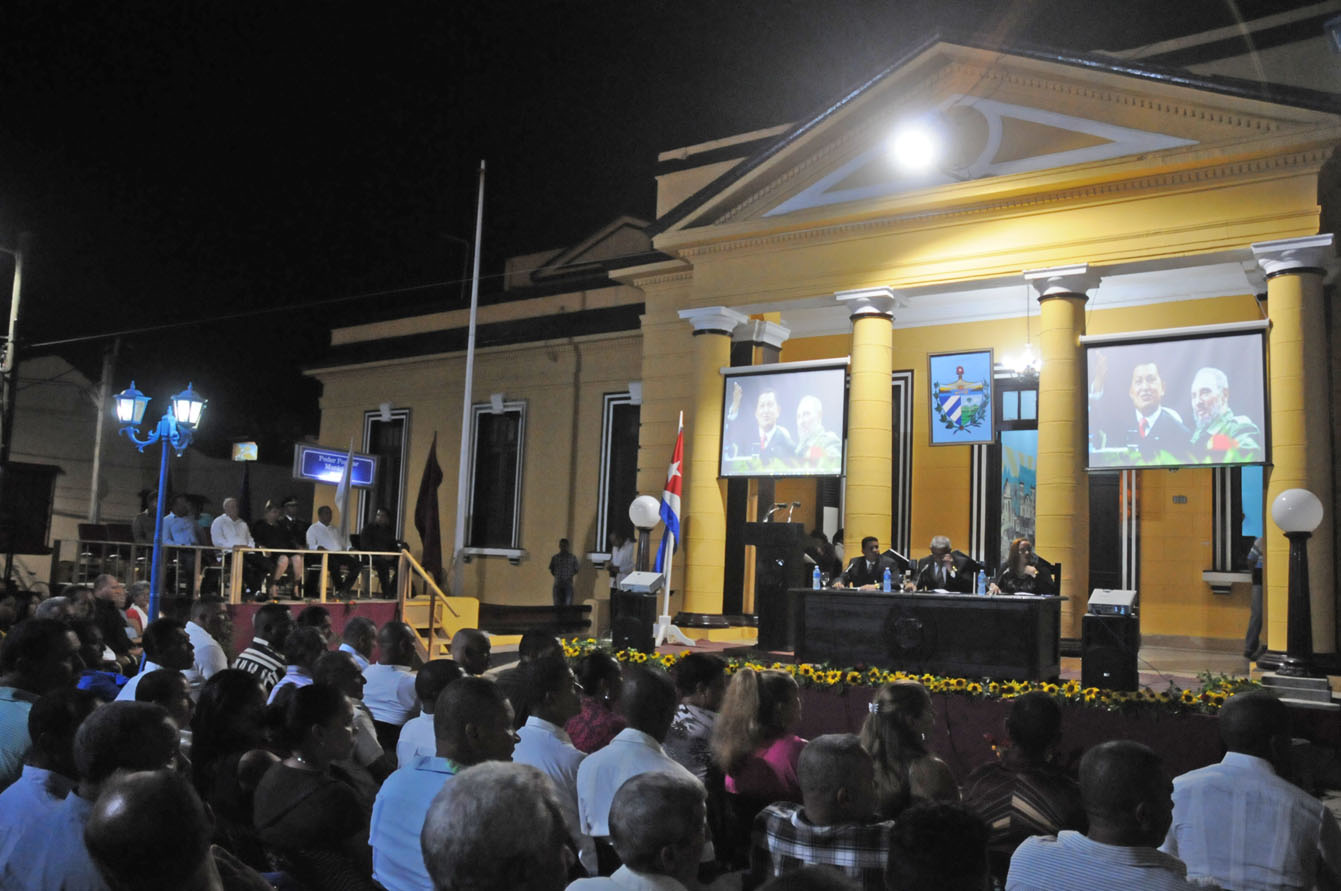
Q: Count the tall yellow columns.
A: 4